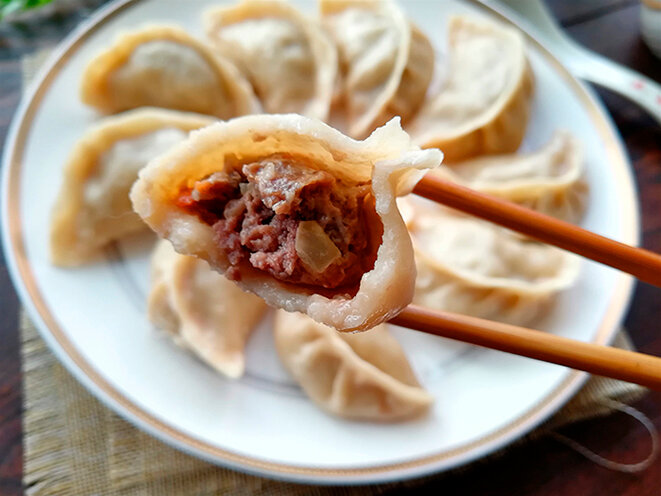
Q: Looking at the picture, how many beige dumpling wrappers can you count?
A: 10